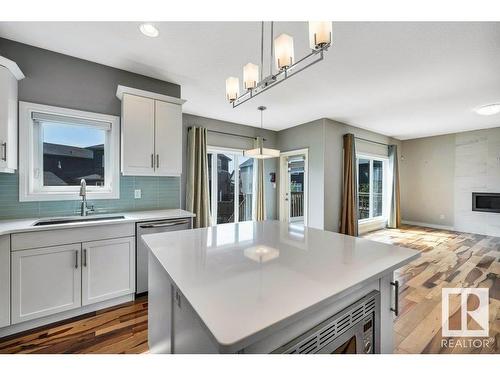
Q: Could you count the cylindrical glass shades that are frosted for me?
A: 4